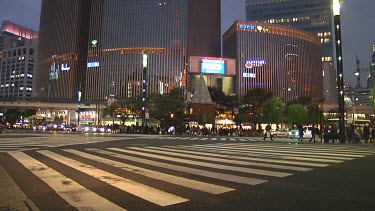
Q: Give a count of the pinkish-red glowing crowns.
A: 1